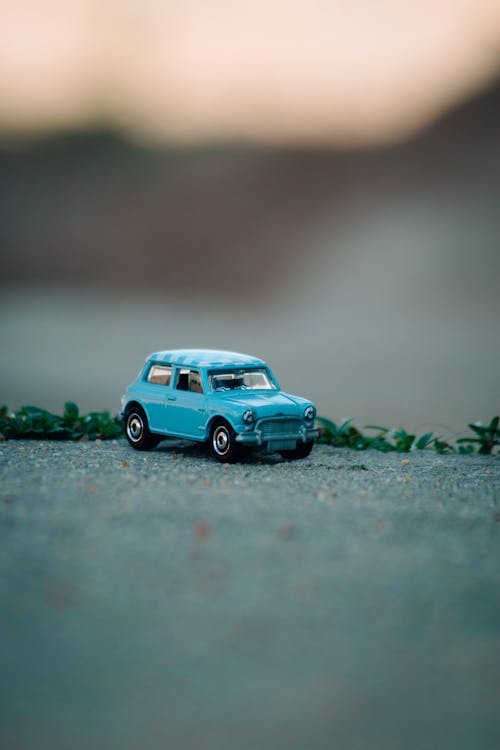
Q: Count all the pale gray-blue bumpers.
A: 1